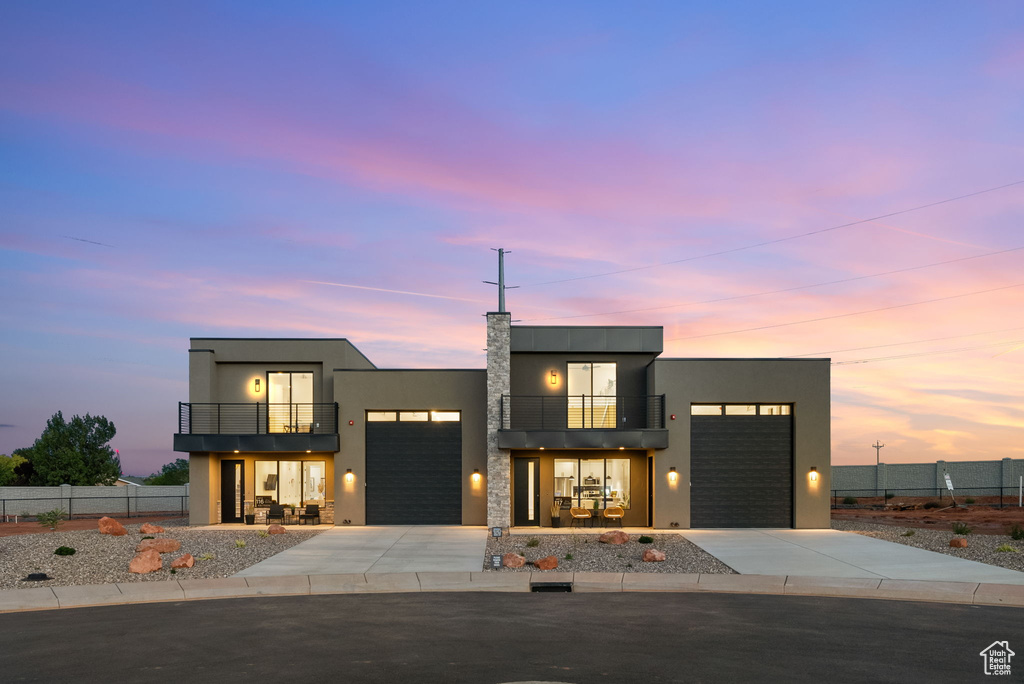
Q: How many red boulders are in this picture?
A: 11